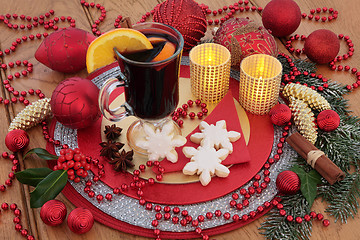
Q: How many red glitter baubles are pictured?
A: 2